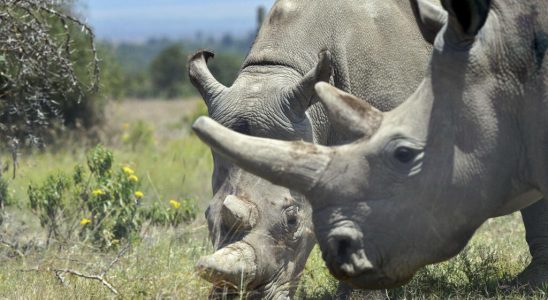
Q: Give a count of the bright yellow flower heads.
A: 6